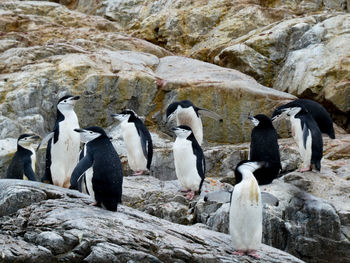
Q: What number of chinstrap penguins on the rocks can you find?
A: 10